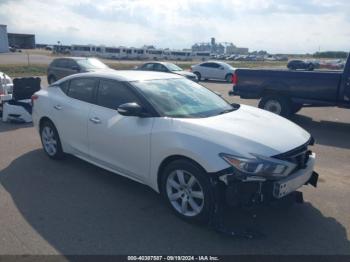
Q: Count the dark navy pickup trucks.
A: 1